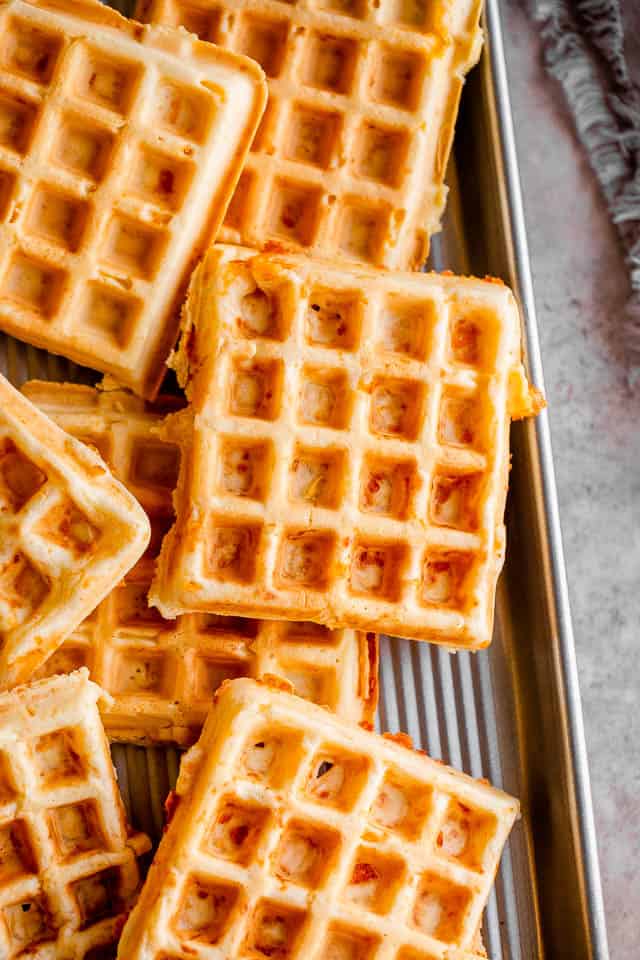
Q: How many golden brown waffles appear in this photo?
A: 7